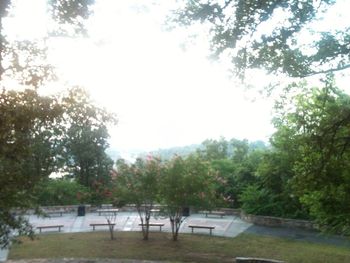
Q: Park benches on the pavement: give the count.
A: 8